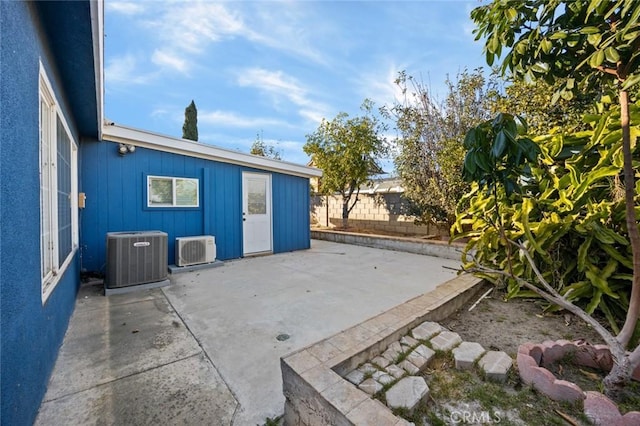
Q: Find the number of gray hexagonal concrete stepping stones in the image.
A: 5